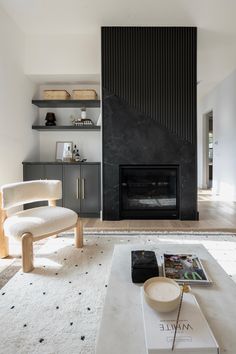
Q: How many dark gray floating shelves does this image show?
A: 2